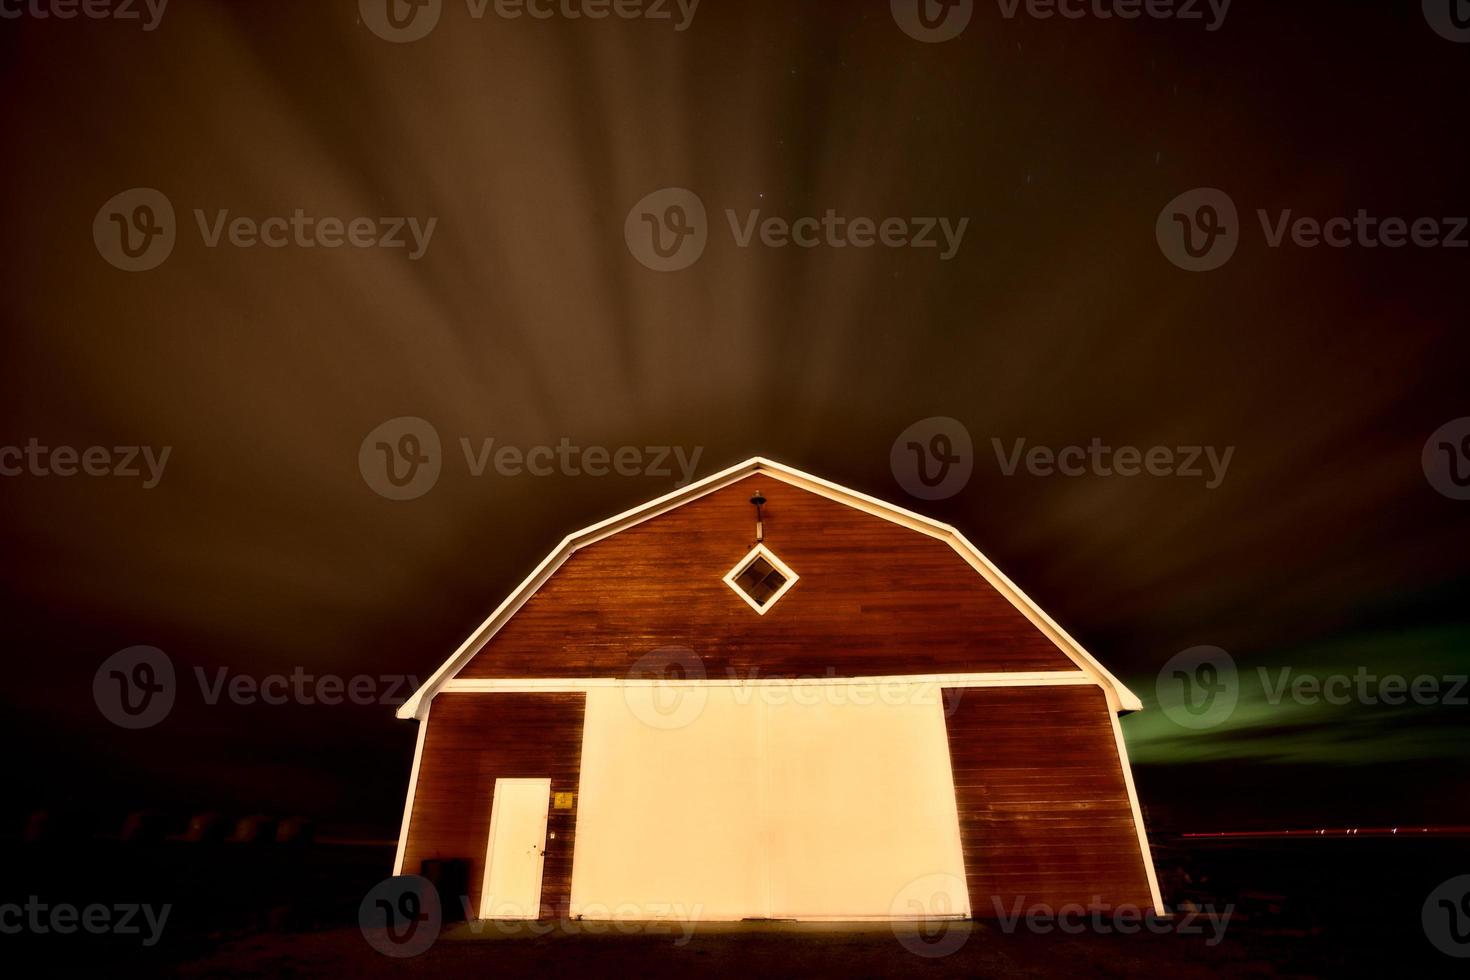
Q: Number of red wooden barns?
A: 1